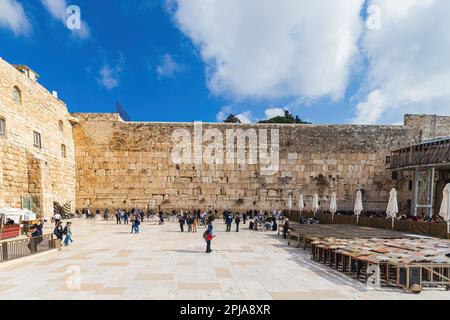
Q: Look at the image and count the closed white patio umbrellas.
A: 7